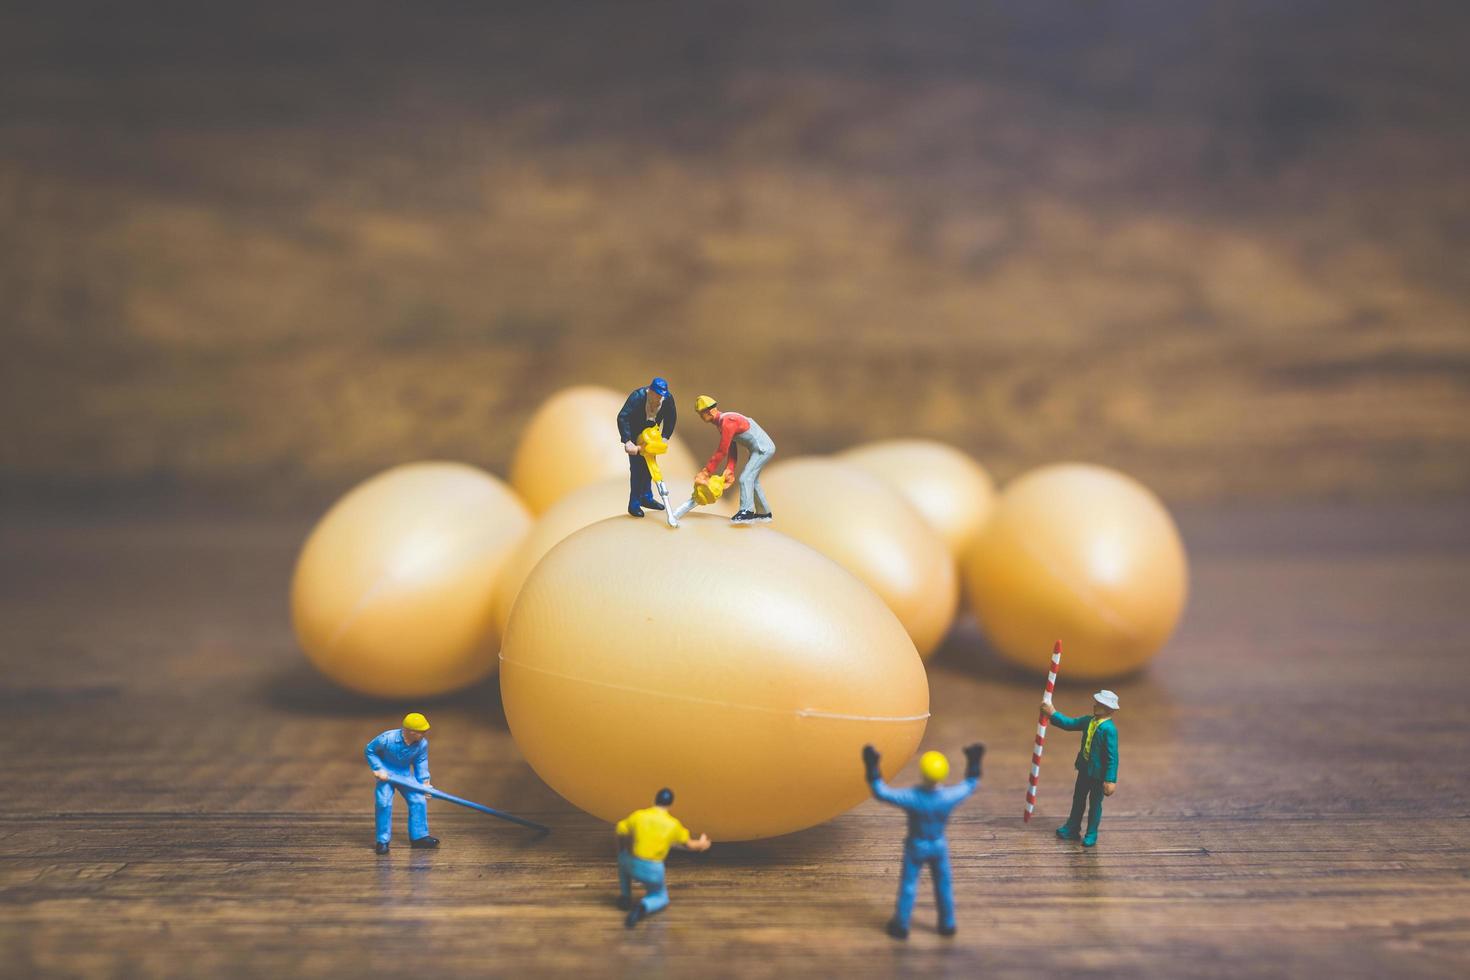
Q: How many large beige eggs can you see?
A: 7